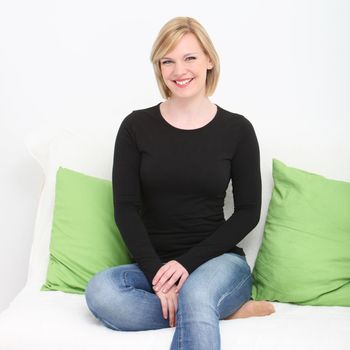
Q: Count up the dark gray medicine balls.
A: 0